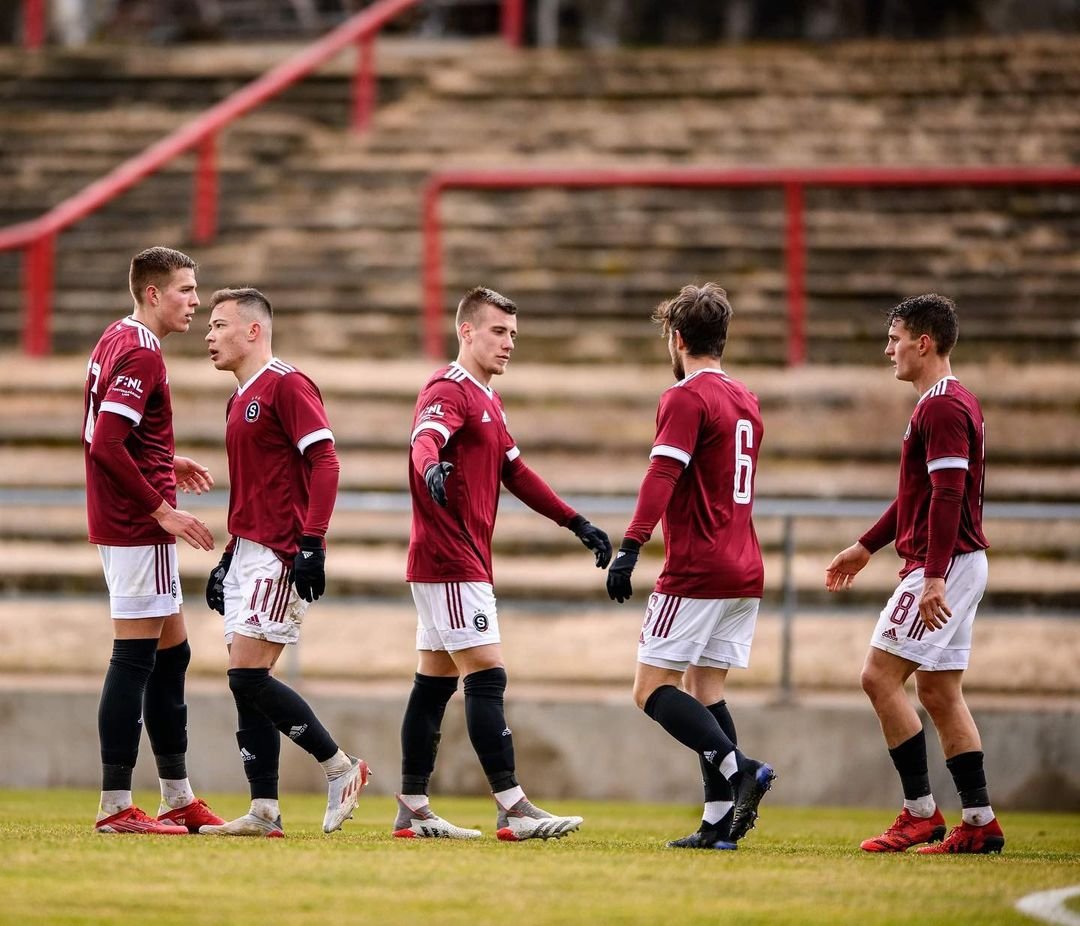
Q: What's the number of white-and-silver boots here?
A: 4